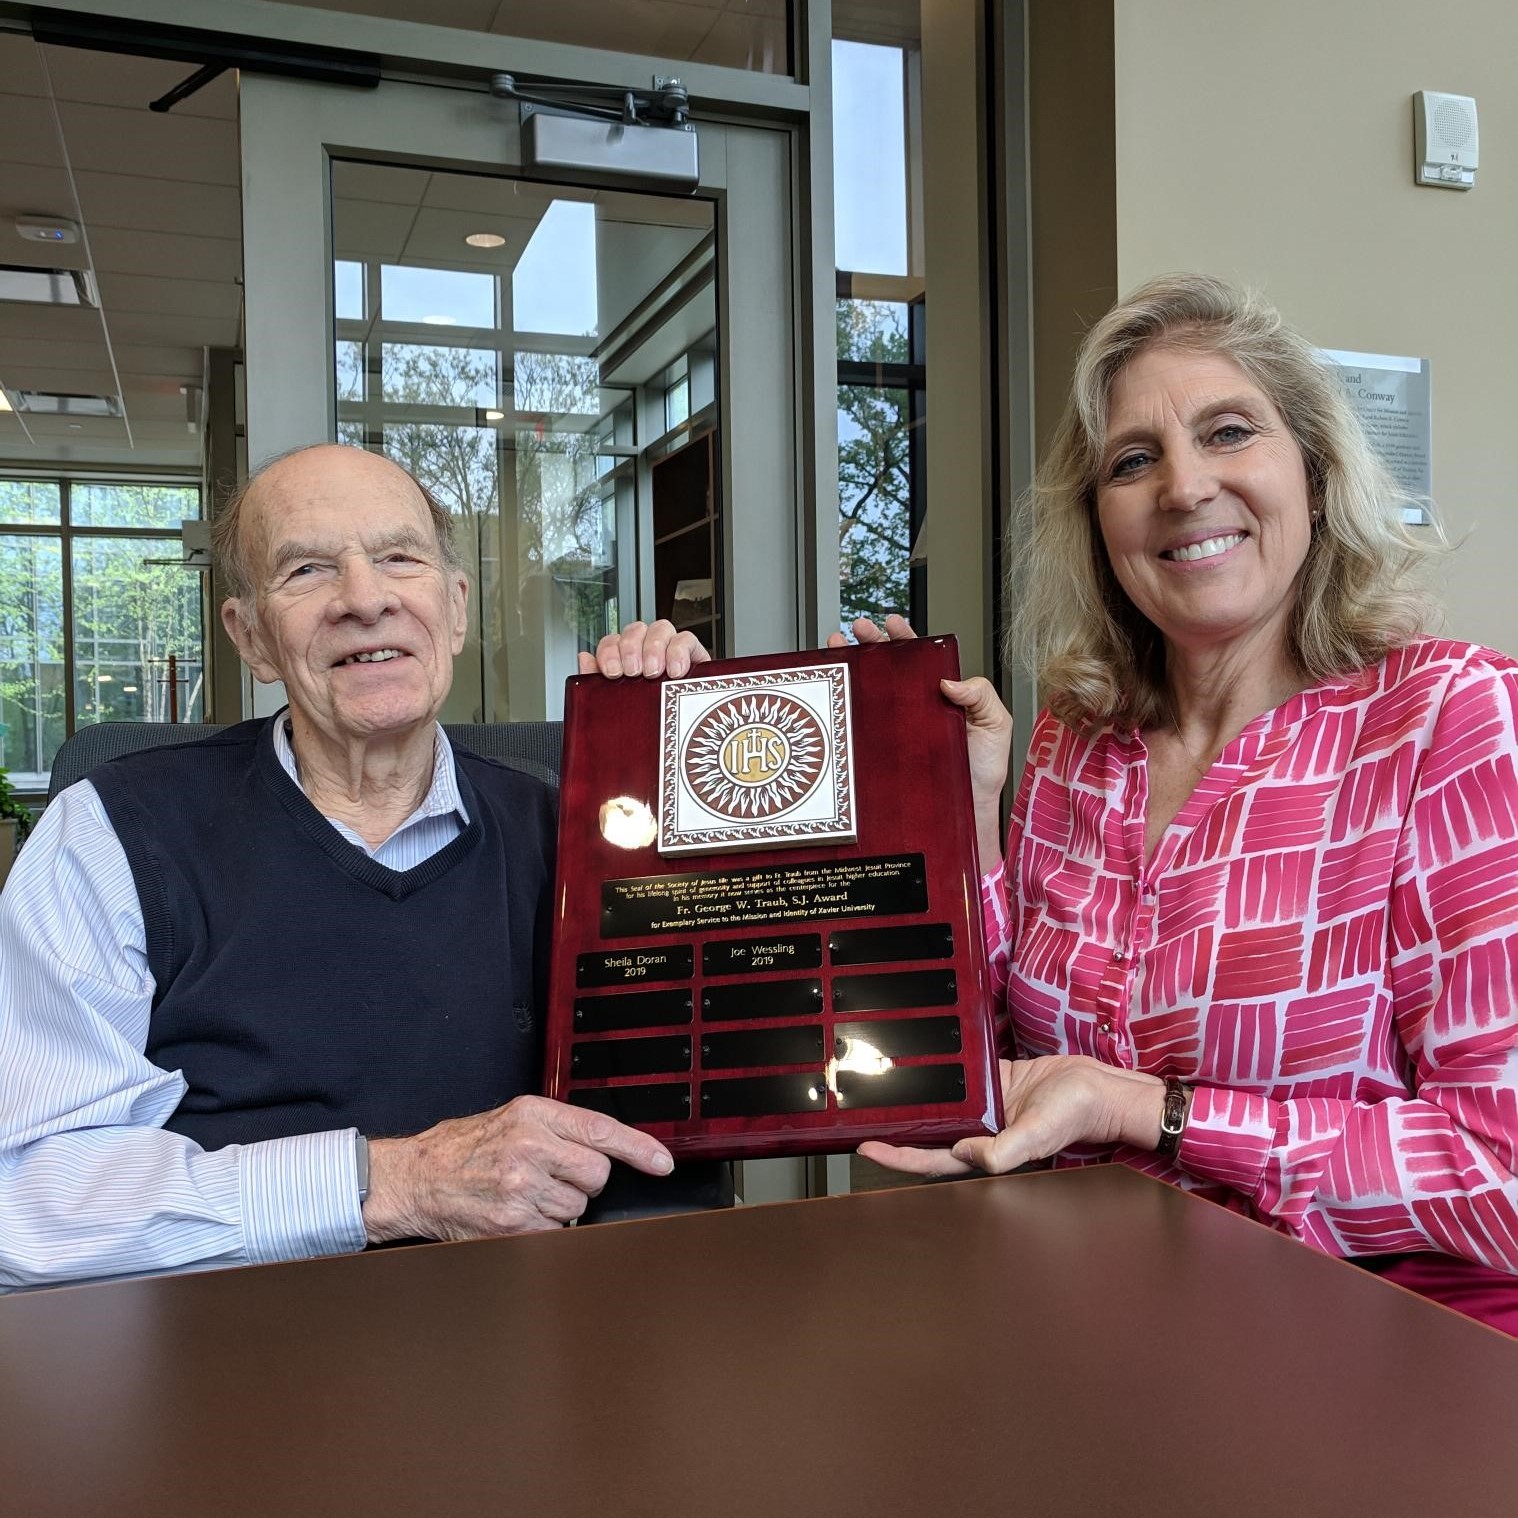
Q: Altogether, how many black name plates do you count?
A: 12